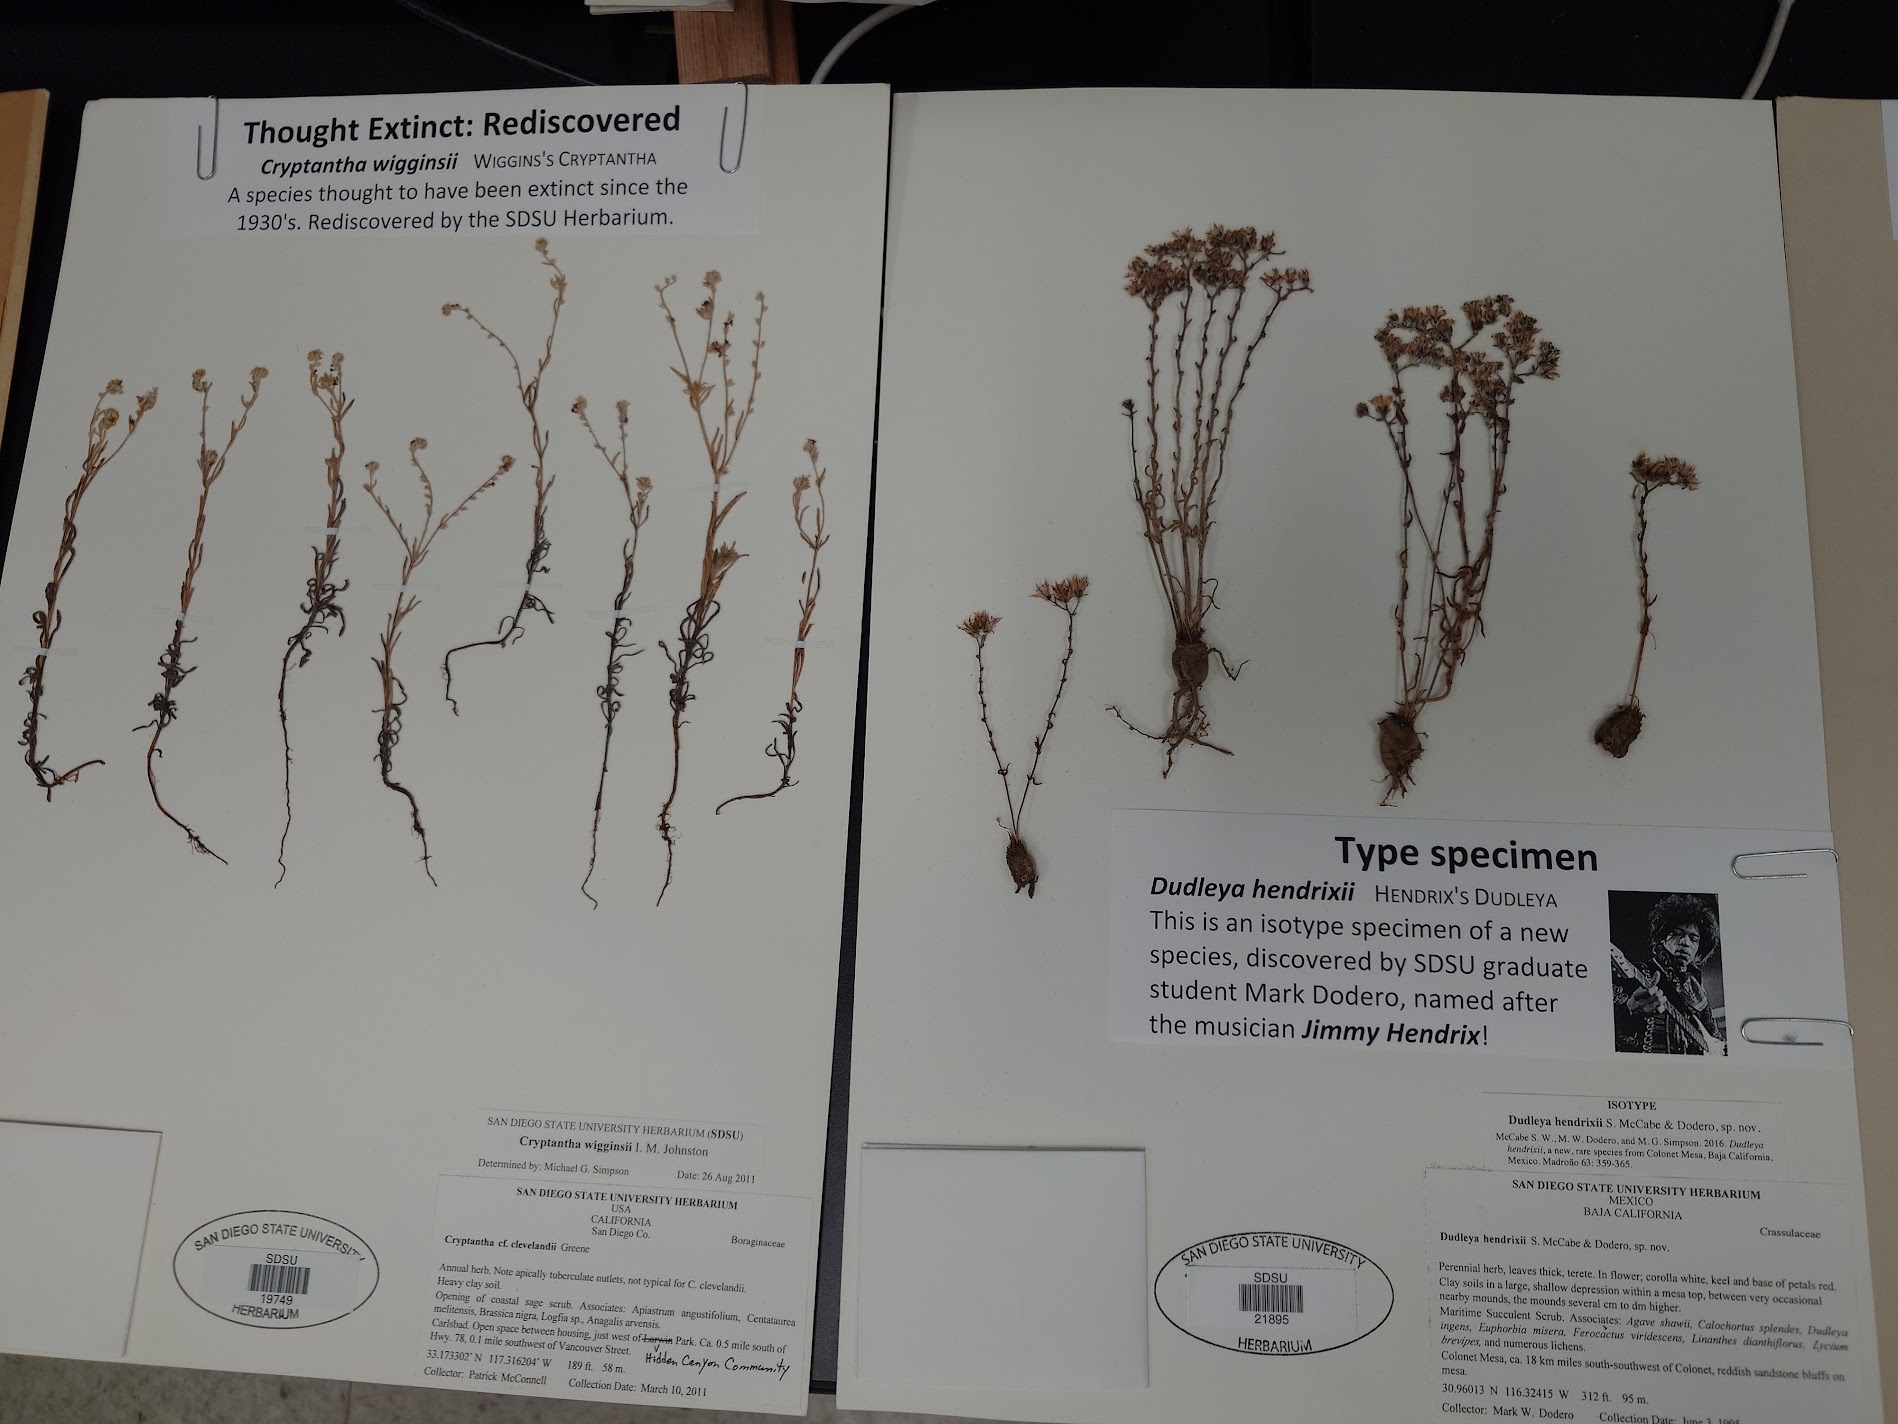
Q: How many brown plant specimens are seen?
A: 12